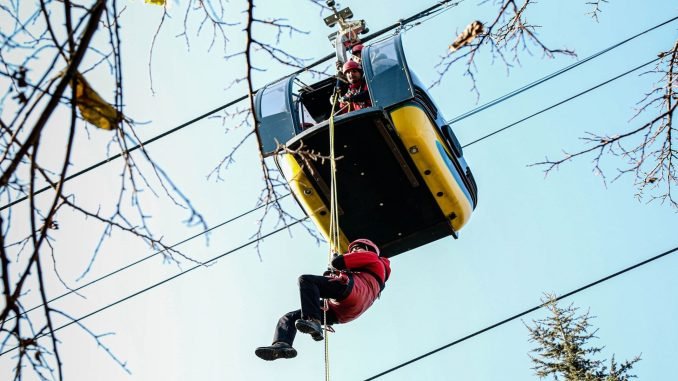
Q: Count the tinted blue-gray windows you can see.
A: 2